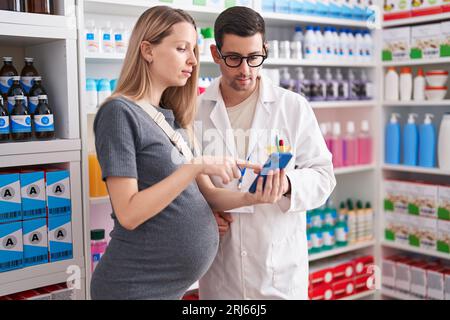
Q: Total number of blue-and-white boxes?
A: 6